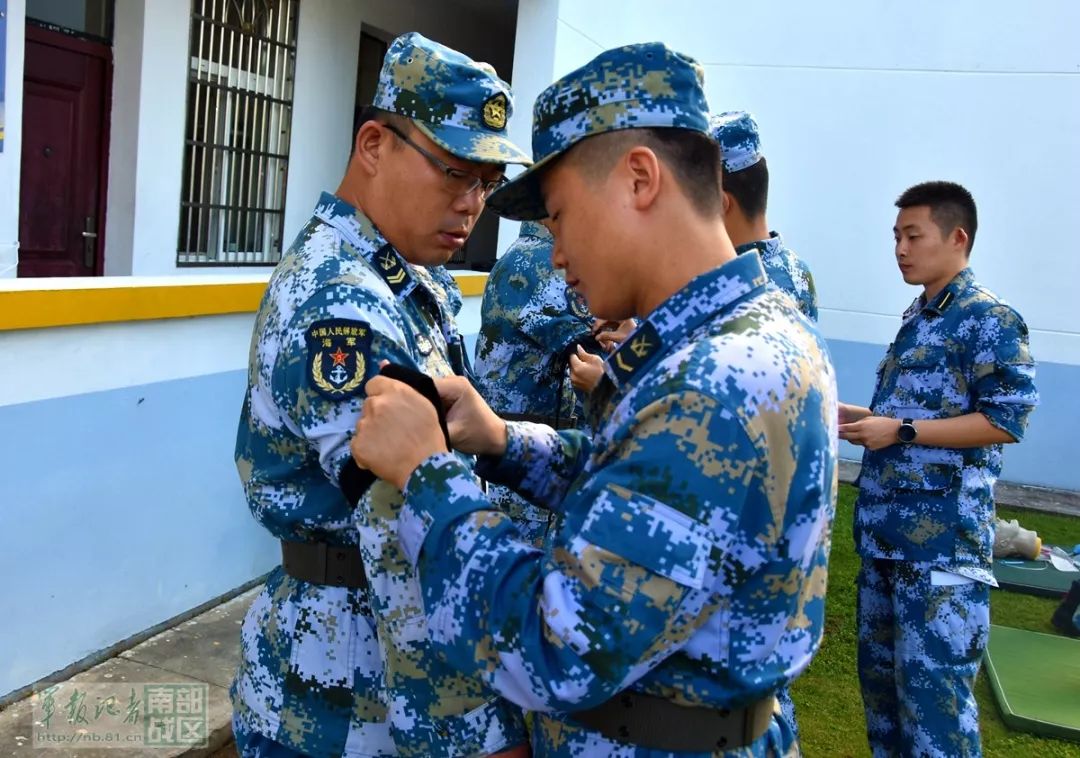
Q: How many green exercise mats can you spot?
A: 2